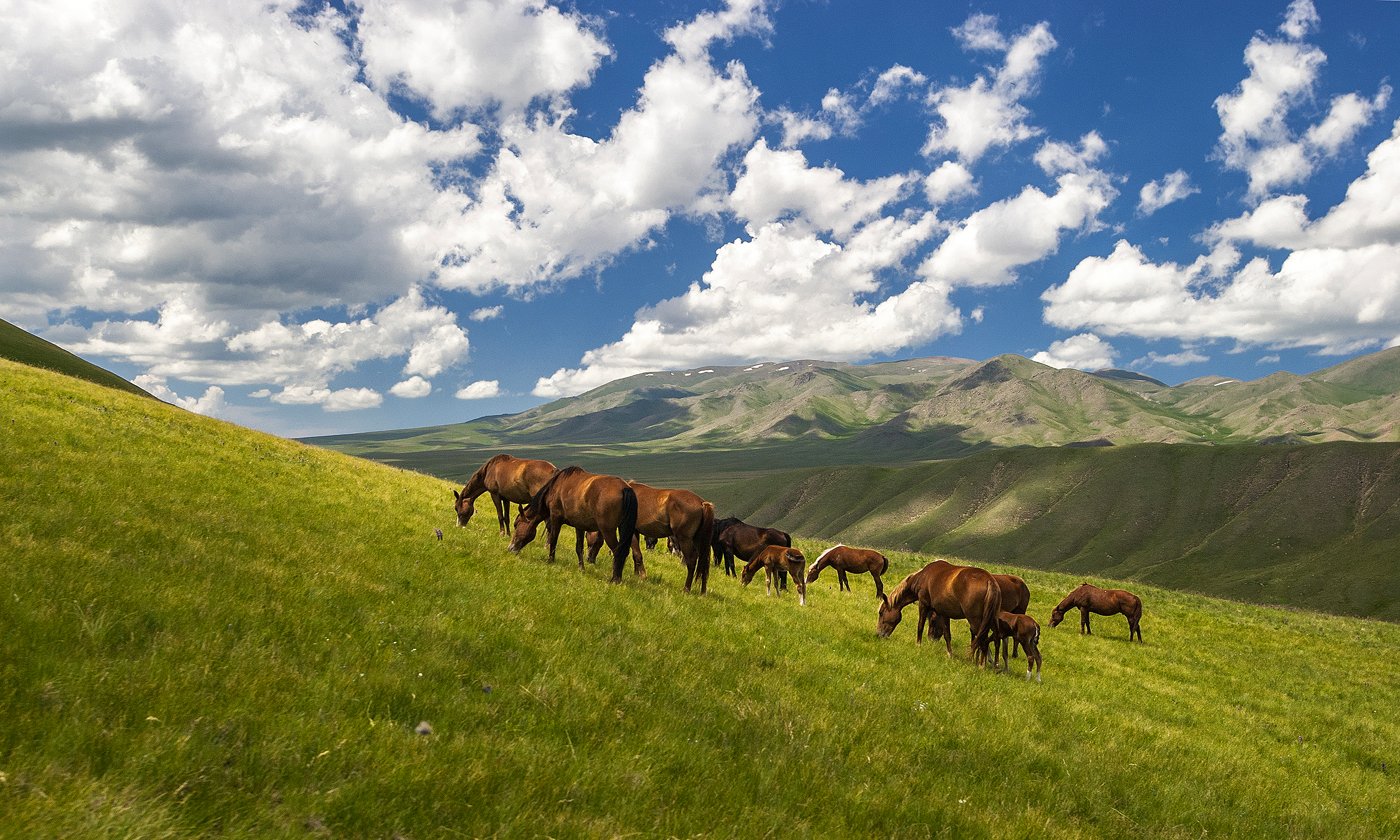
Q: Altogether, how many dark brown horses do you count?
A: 1